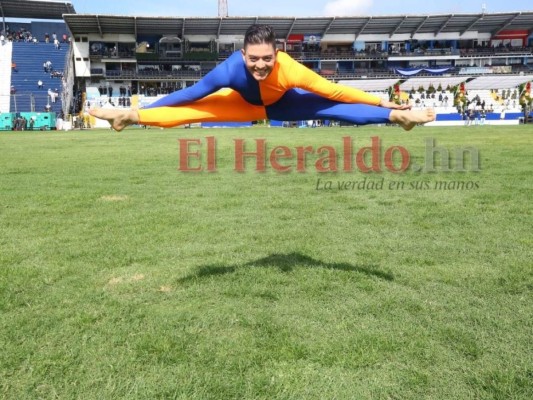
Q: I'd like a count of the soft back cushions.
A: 0